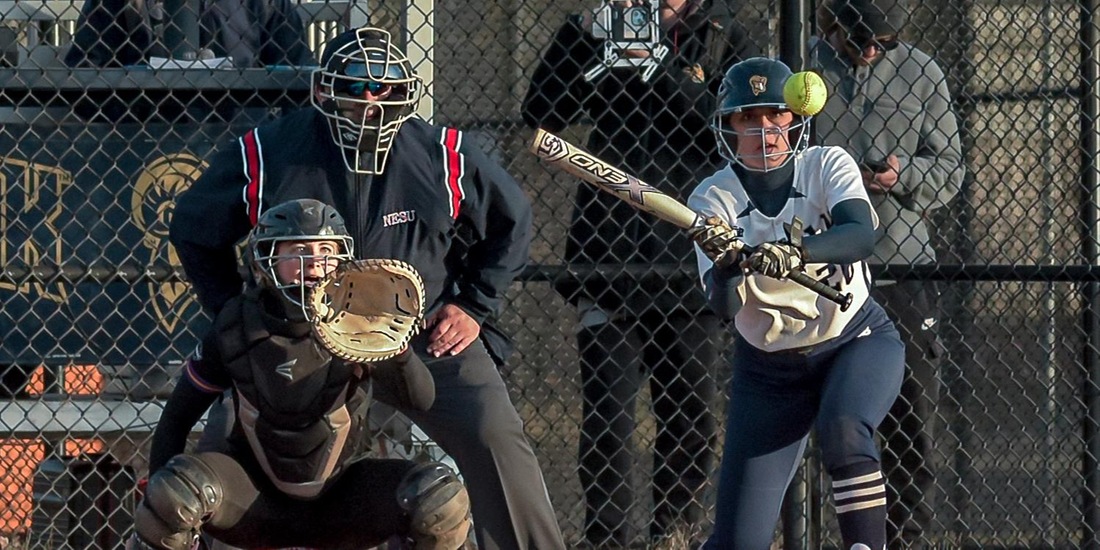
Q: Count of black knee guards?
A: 2